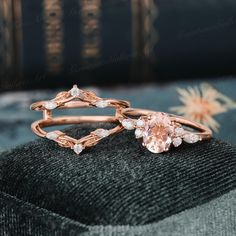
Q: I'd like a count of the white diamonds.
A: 12